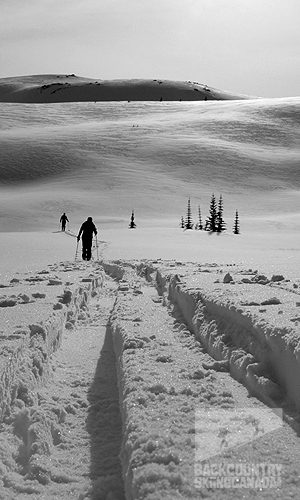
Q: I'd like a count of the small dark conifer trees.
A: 7